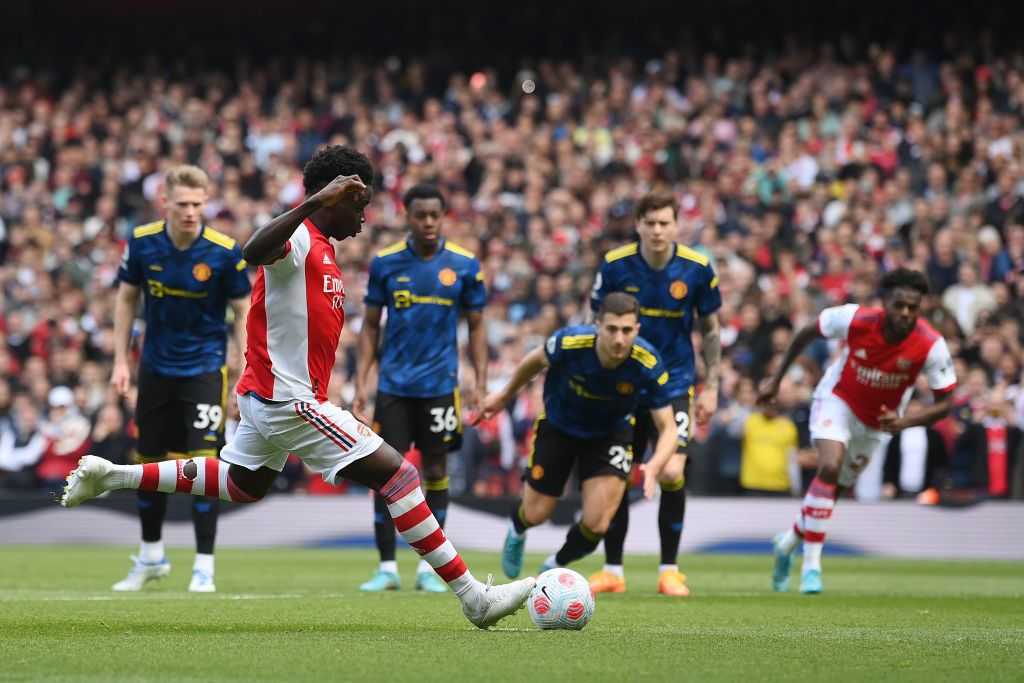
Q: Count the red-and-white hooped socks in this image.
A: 4